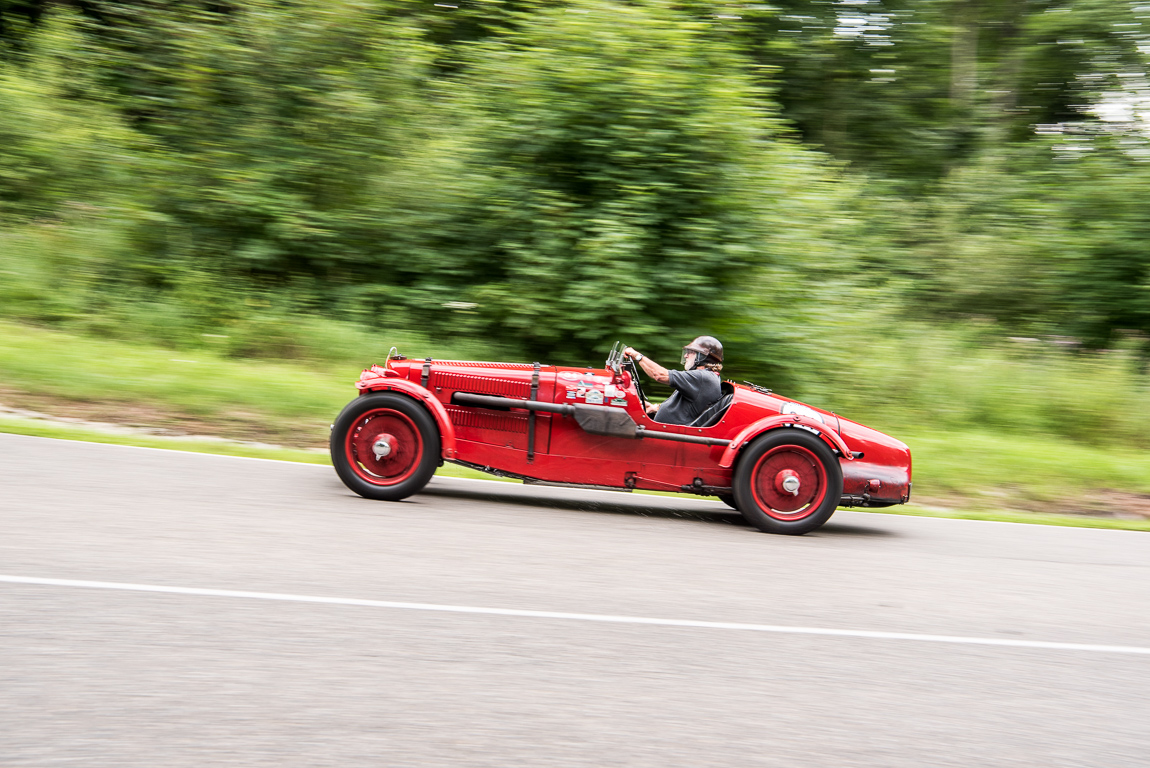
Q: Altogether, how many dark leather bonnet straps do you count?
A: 2